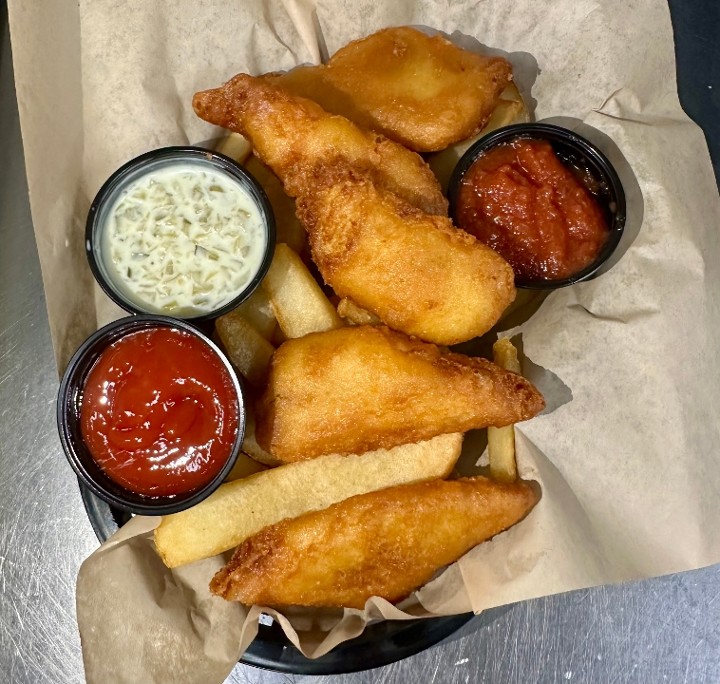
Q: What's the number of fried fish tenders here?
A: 5